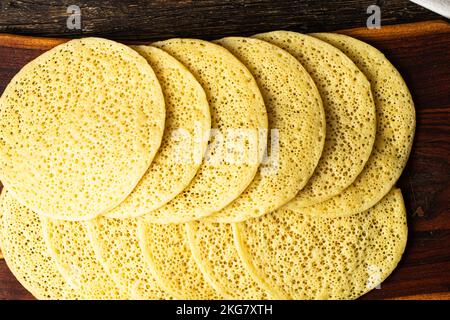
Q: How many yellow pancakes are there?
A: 12